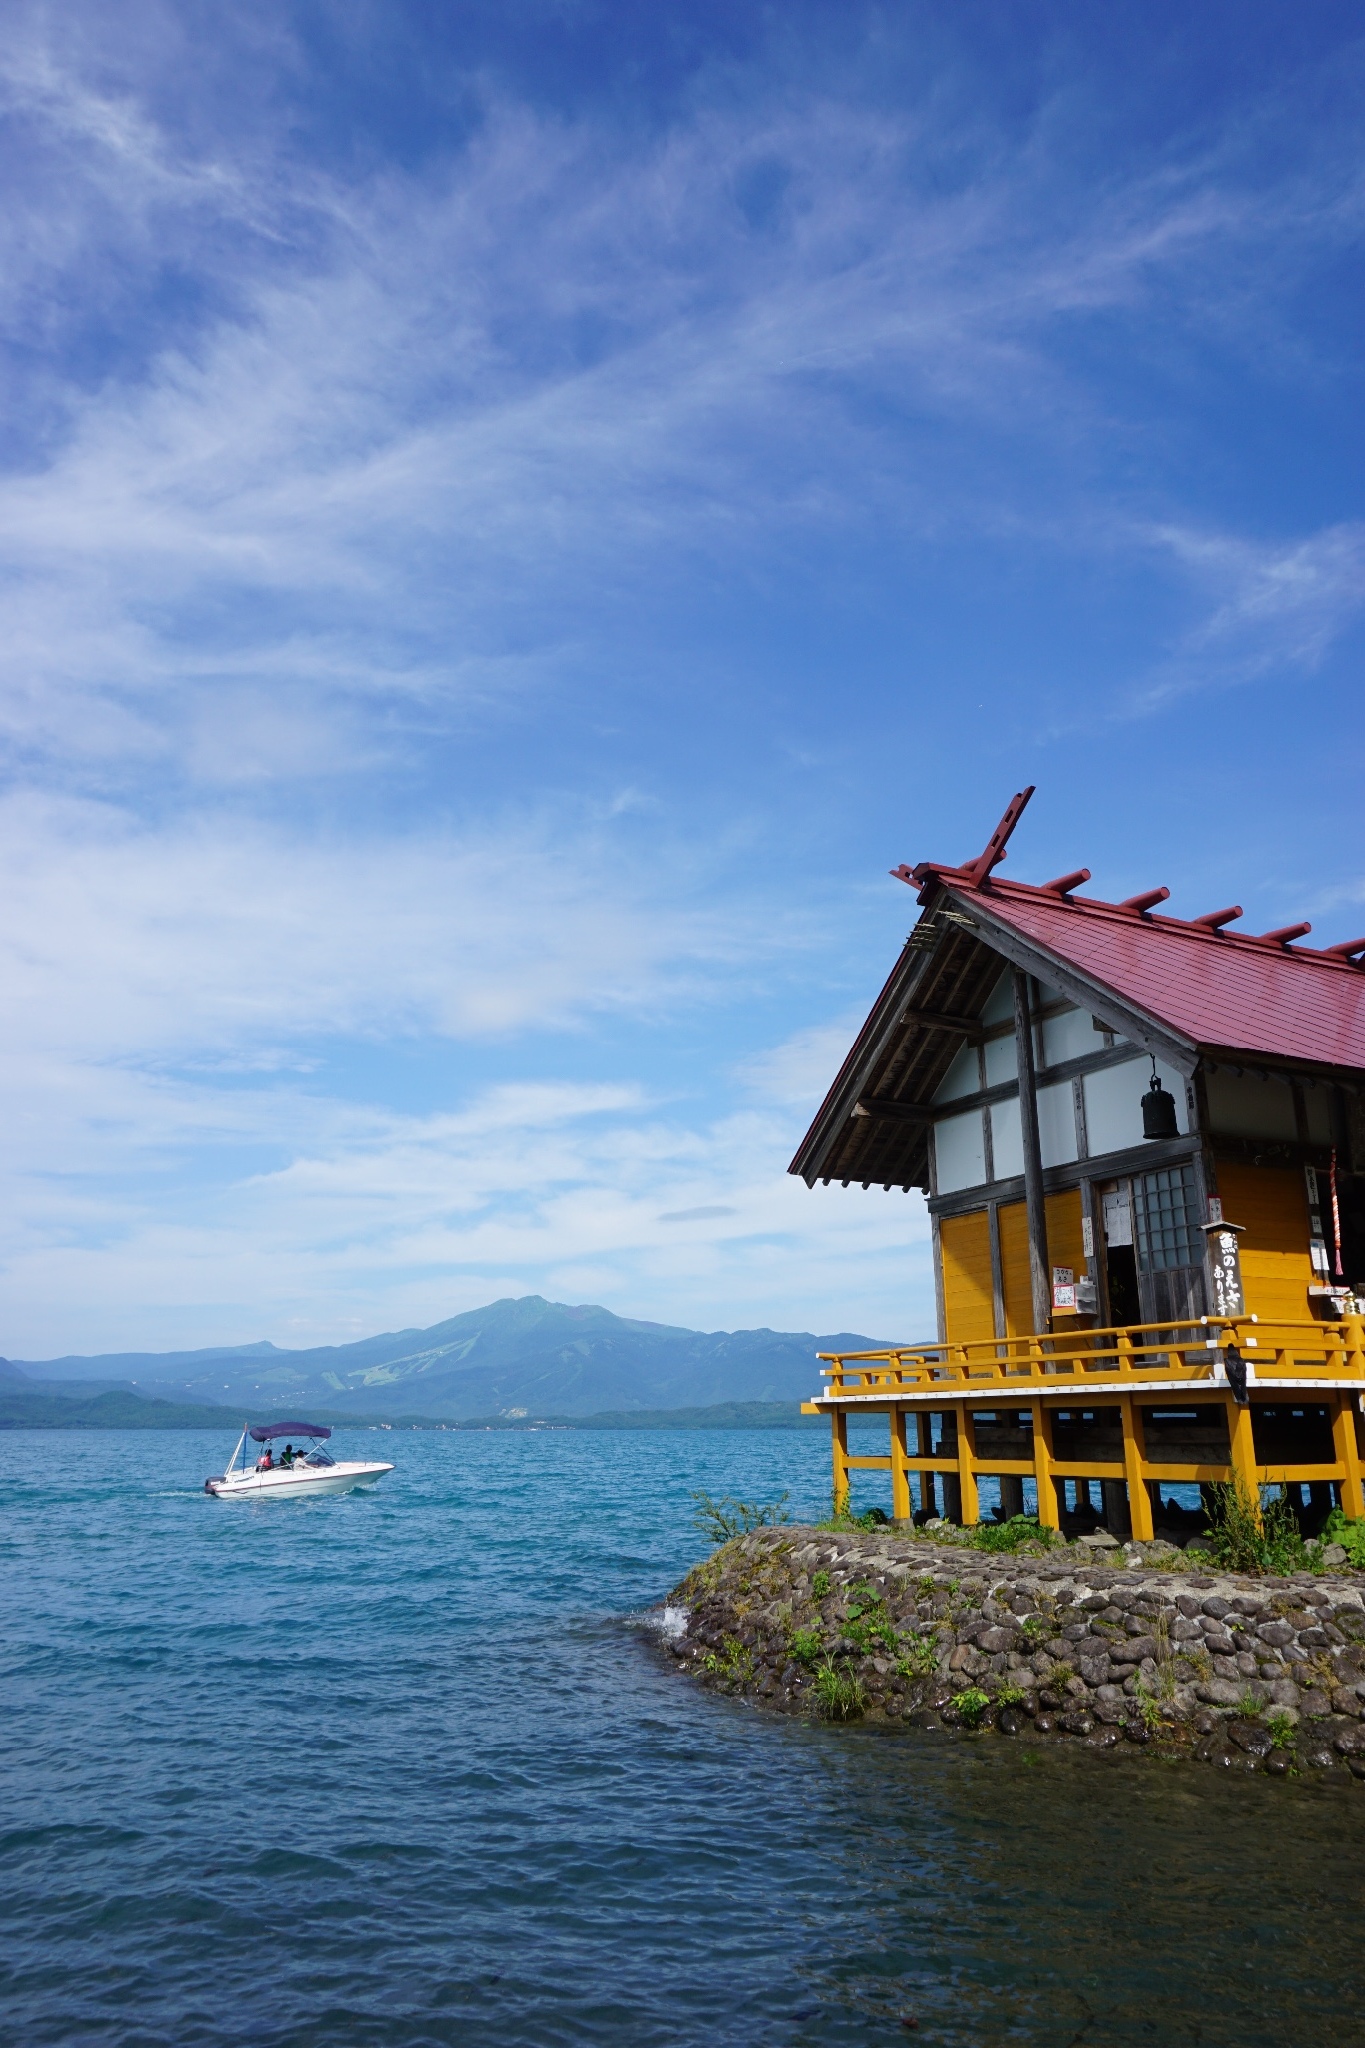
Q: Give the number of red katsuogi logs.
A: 6